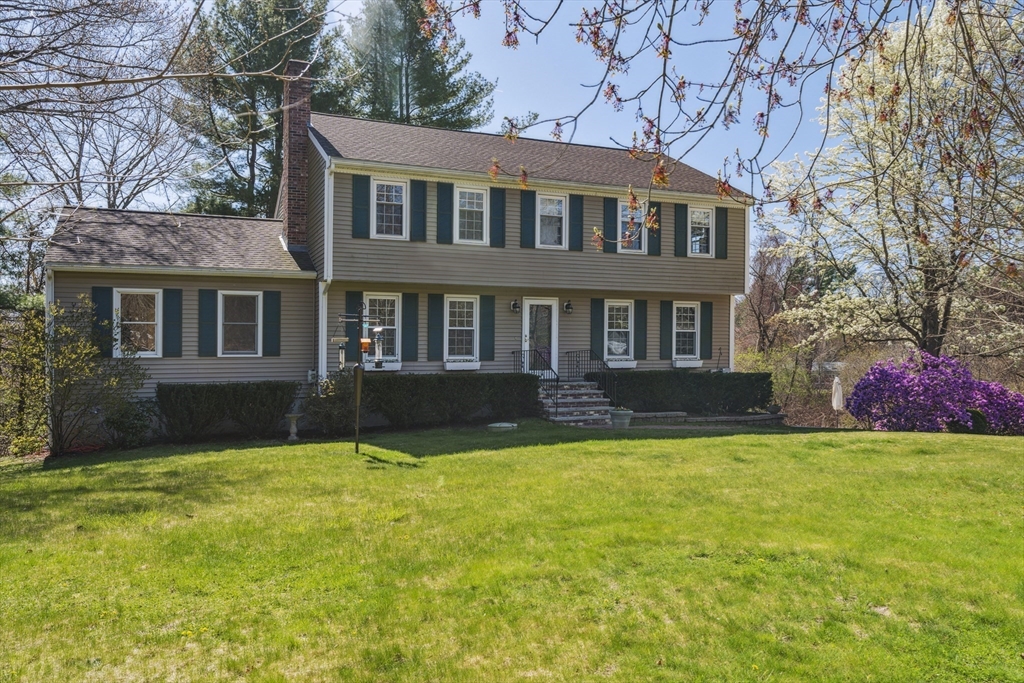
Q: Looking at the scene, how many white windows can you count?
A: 11